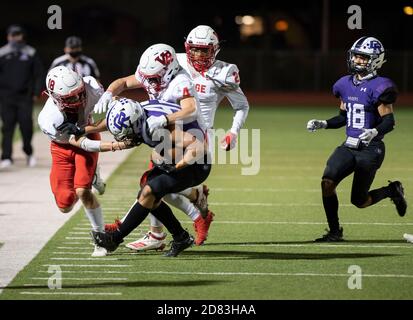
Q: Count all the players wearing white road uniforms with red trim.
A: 3